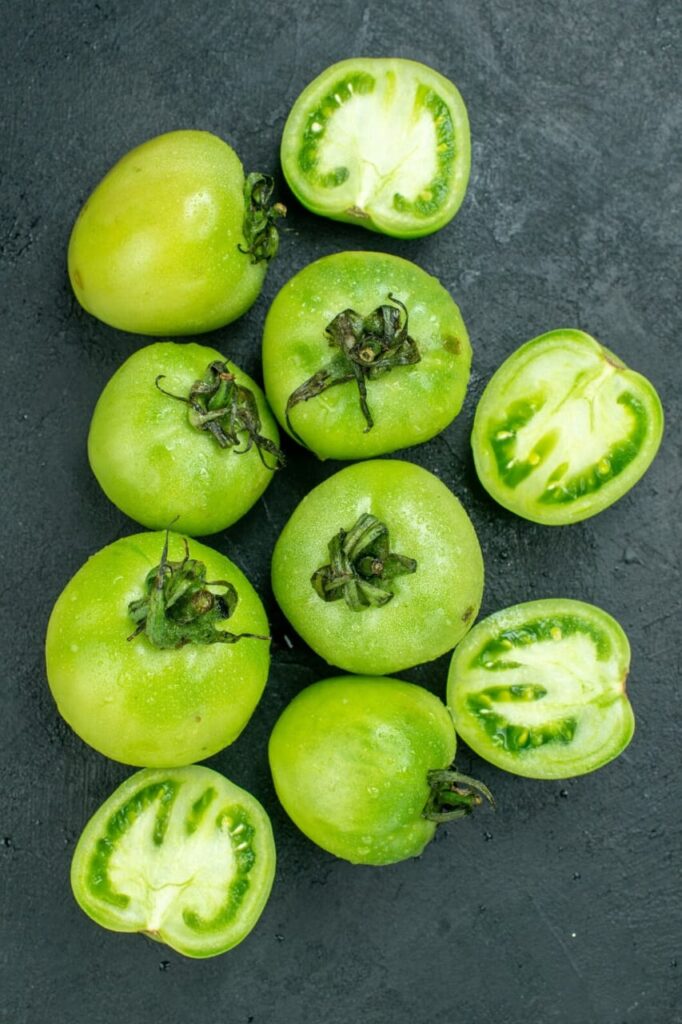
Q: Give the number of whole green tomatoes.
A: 6